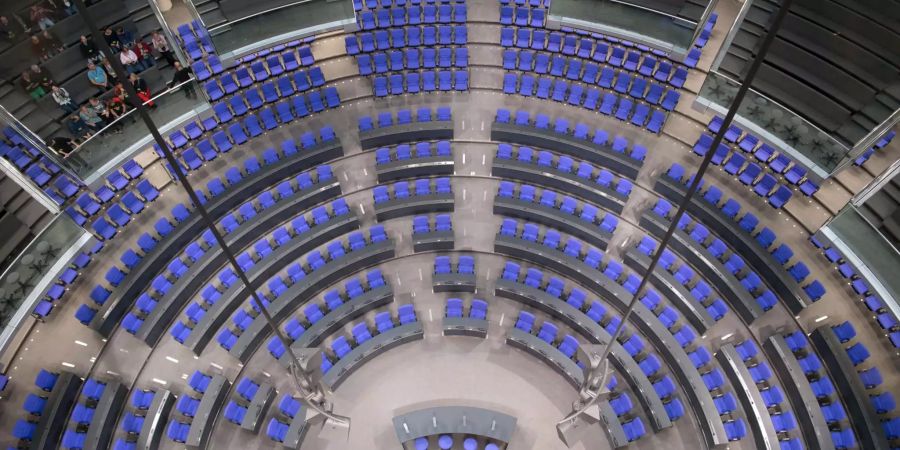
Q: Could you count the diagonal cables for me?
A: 2